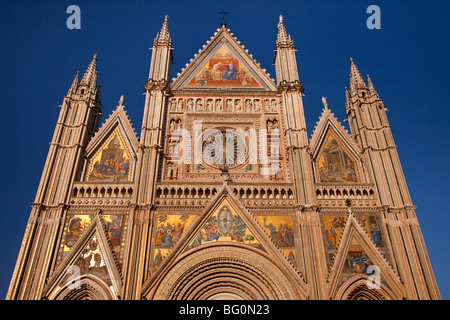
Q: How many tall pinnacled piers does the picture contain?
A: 4